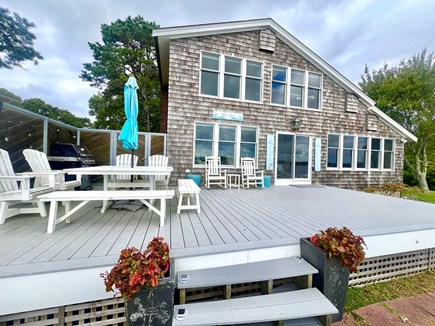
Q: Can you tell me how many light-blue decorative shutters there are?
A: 2